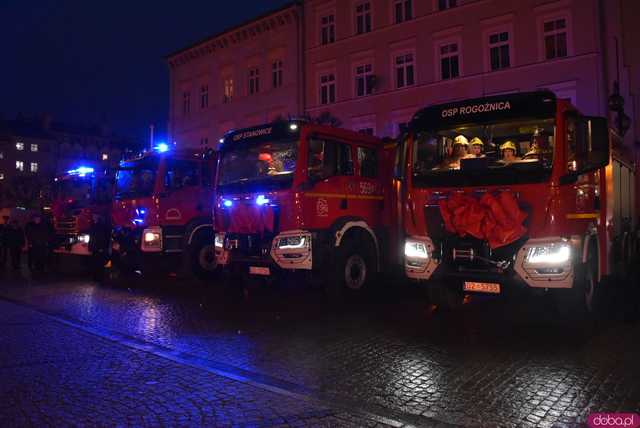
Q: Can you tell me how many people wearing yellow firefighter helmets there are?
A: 3